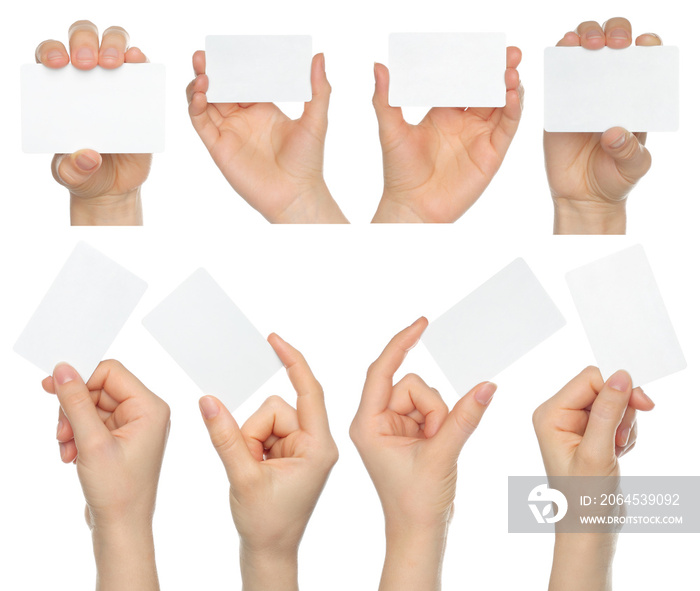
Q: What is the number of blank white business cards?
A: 8